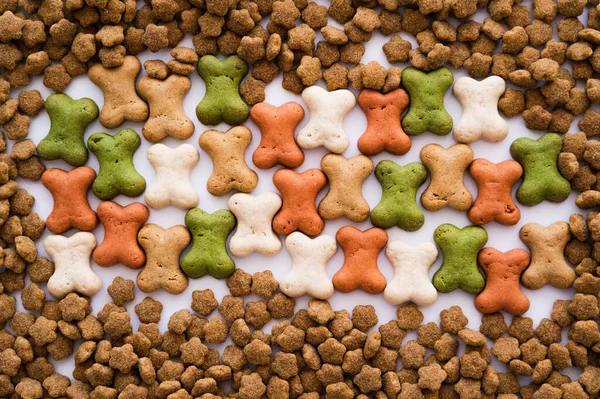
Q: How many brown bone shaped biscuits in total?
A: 7